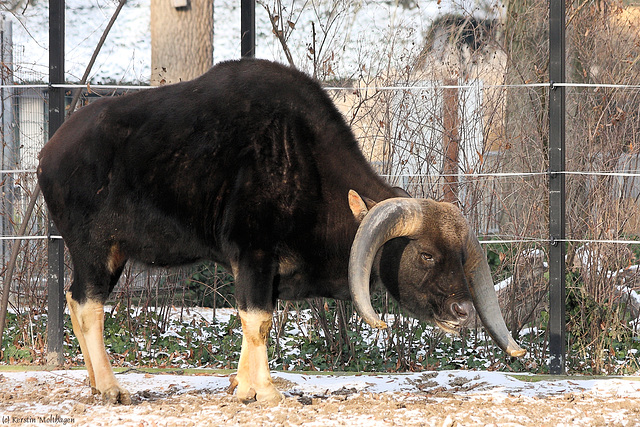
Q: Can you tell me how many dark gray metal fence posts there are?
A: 3